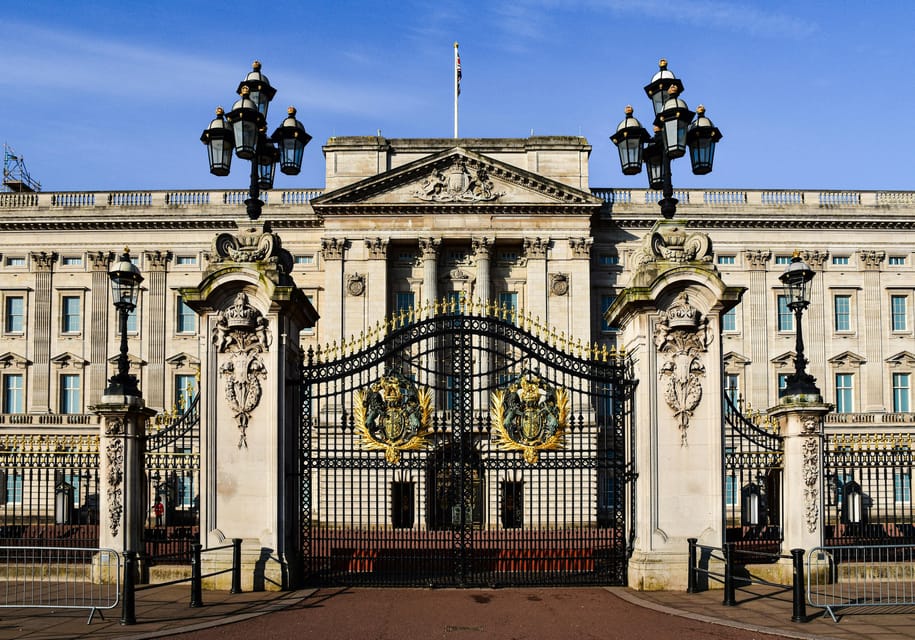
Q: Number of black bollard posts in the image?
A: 6